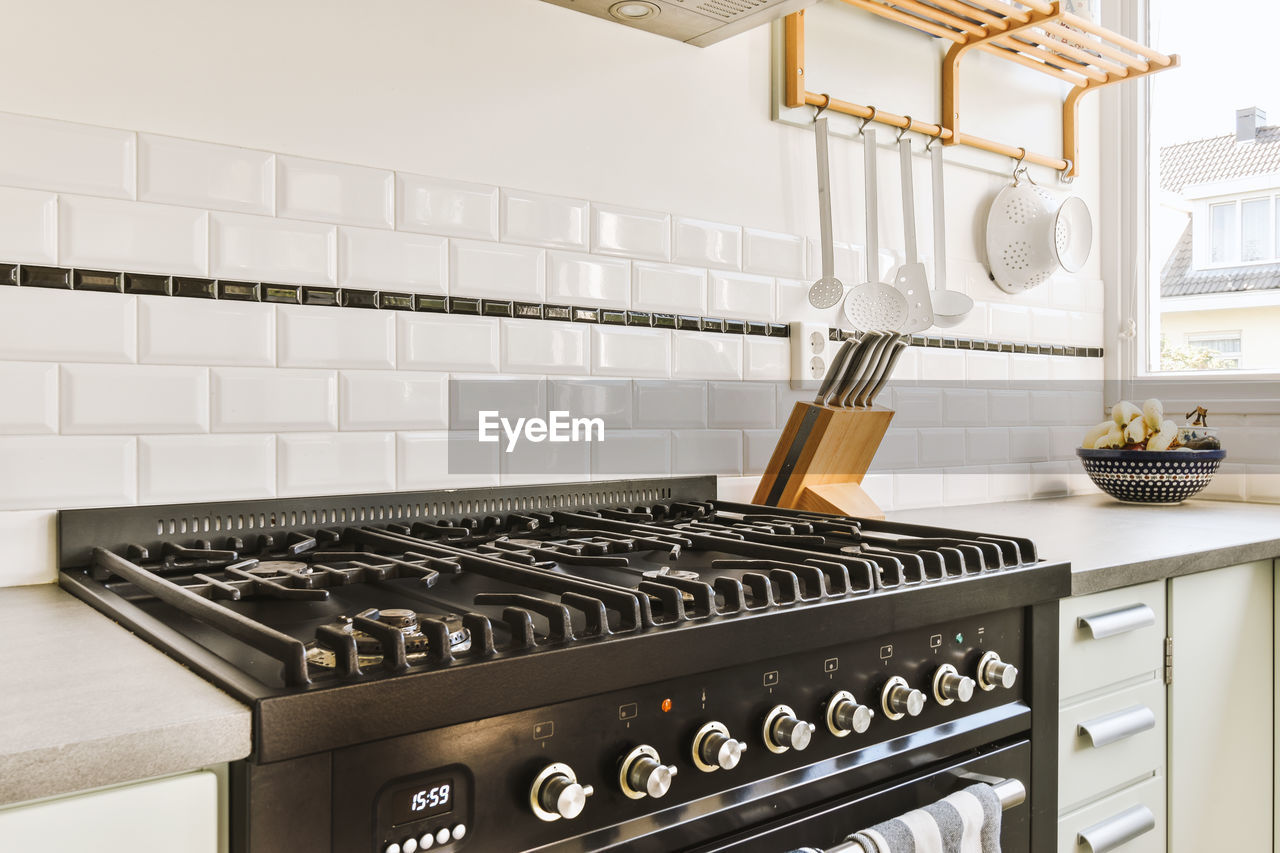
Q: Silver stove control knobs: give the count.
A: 8